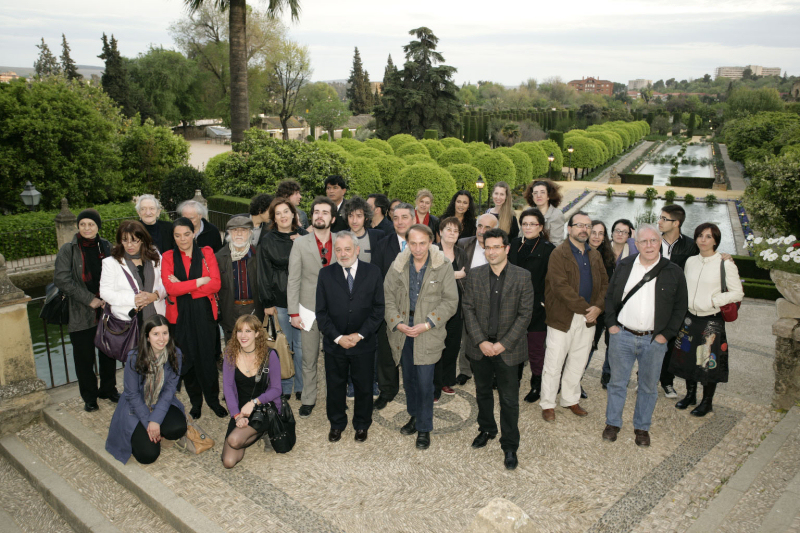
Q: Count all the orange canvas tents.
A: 0